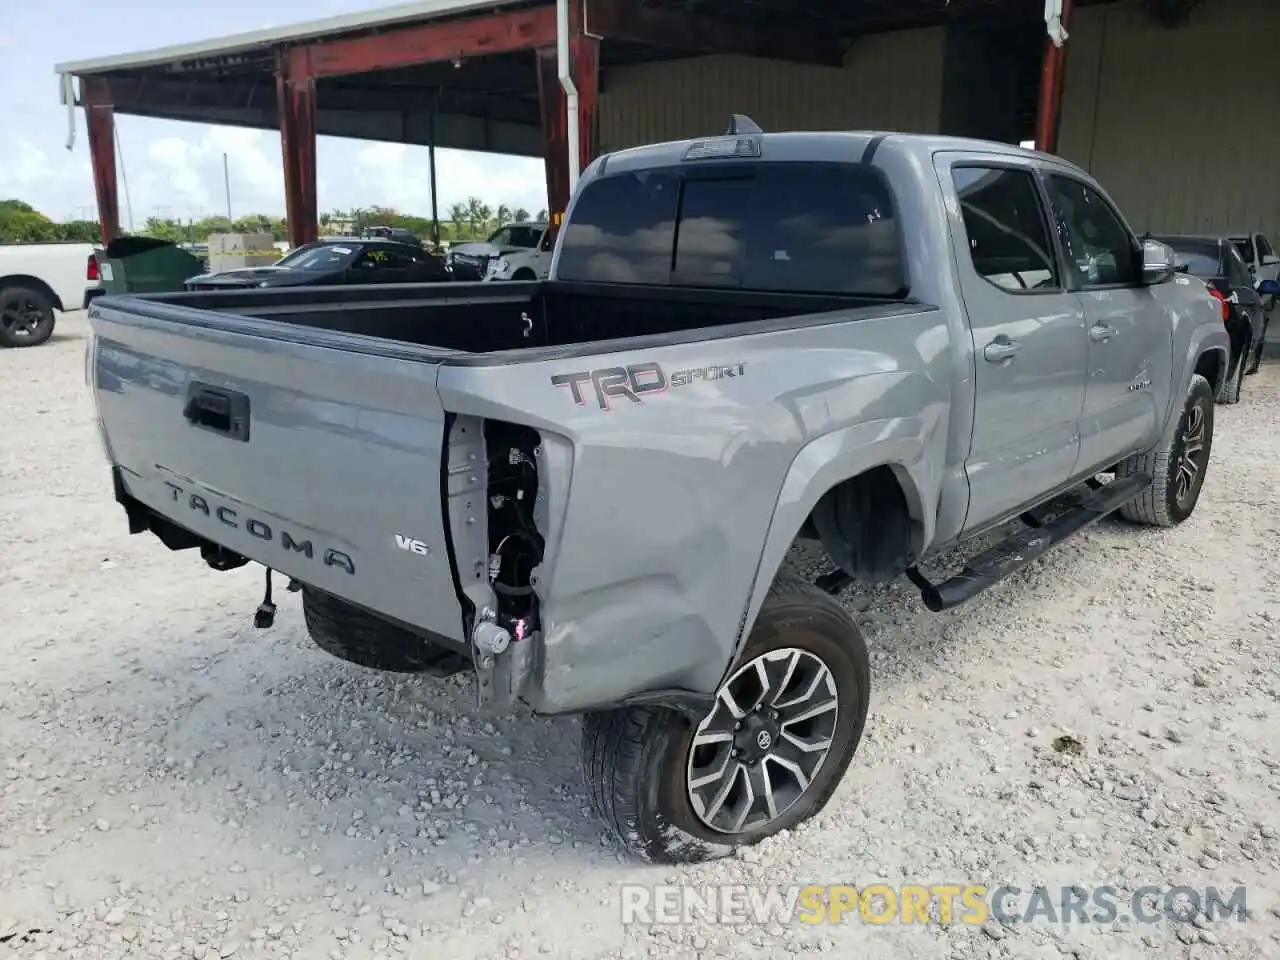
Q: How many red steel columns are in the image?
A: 4